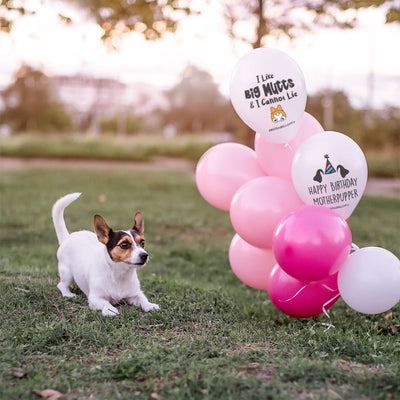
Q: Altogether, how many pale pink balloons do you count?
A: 4